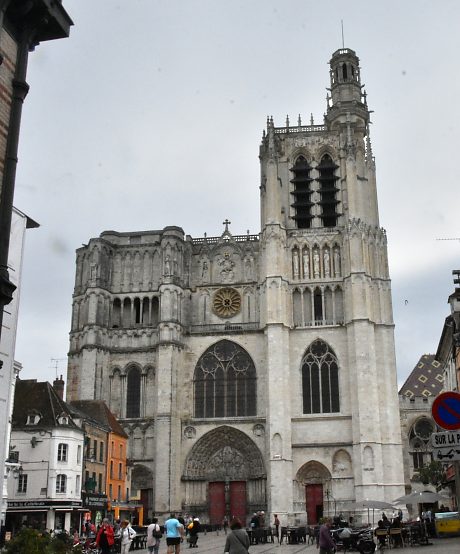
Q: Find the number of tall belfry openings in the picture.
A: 2